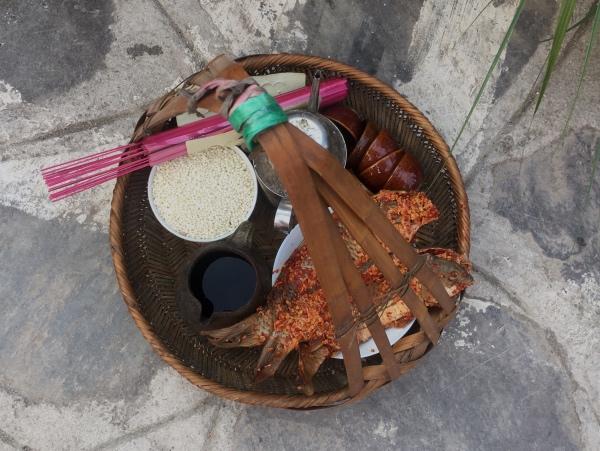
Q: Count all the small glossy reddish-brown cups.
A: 5